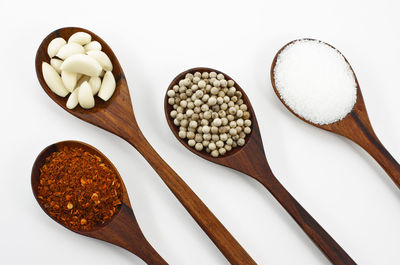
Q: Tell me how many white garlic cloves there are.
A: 13